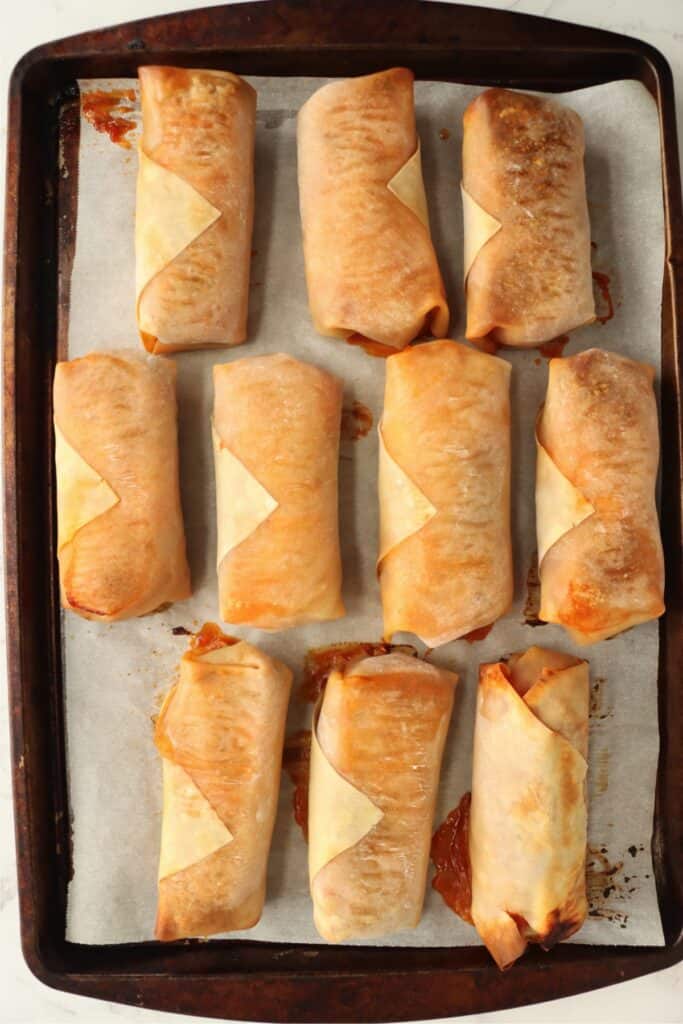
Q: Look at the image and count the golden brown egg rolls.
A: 10